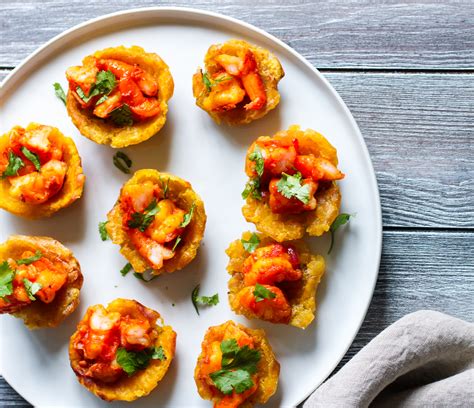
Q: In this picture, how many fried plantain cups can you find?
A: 9